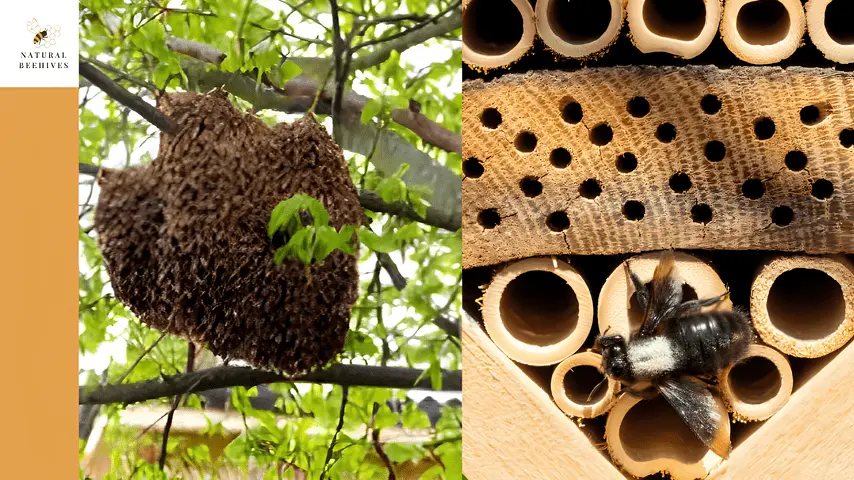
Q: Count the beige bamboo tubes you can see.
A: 11